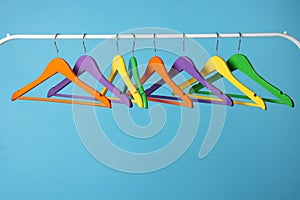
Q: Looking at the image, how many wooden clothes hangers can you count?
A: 8